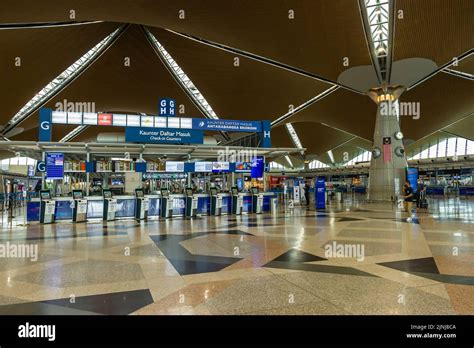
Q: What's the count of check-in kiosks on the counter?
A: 9